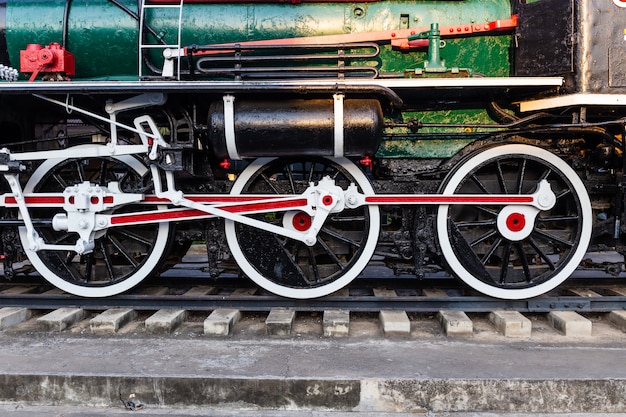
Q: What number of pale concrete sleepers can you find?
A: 12